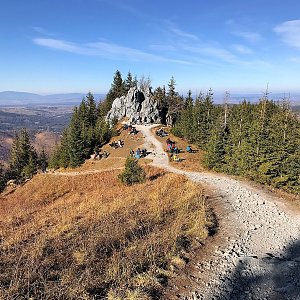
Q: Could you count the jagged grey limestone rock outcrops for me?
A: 1